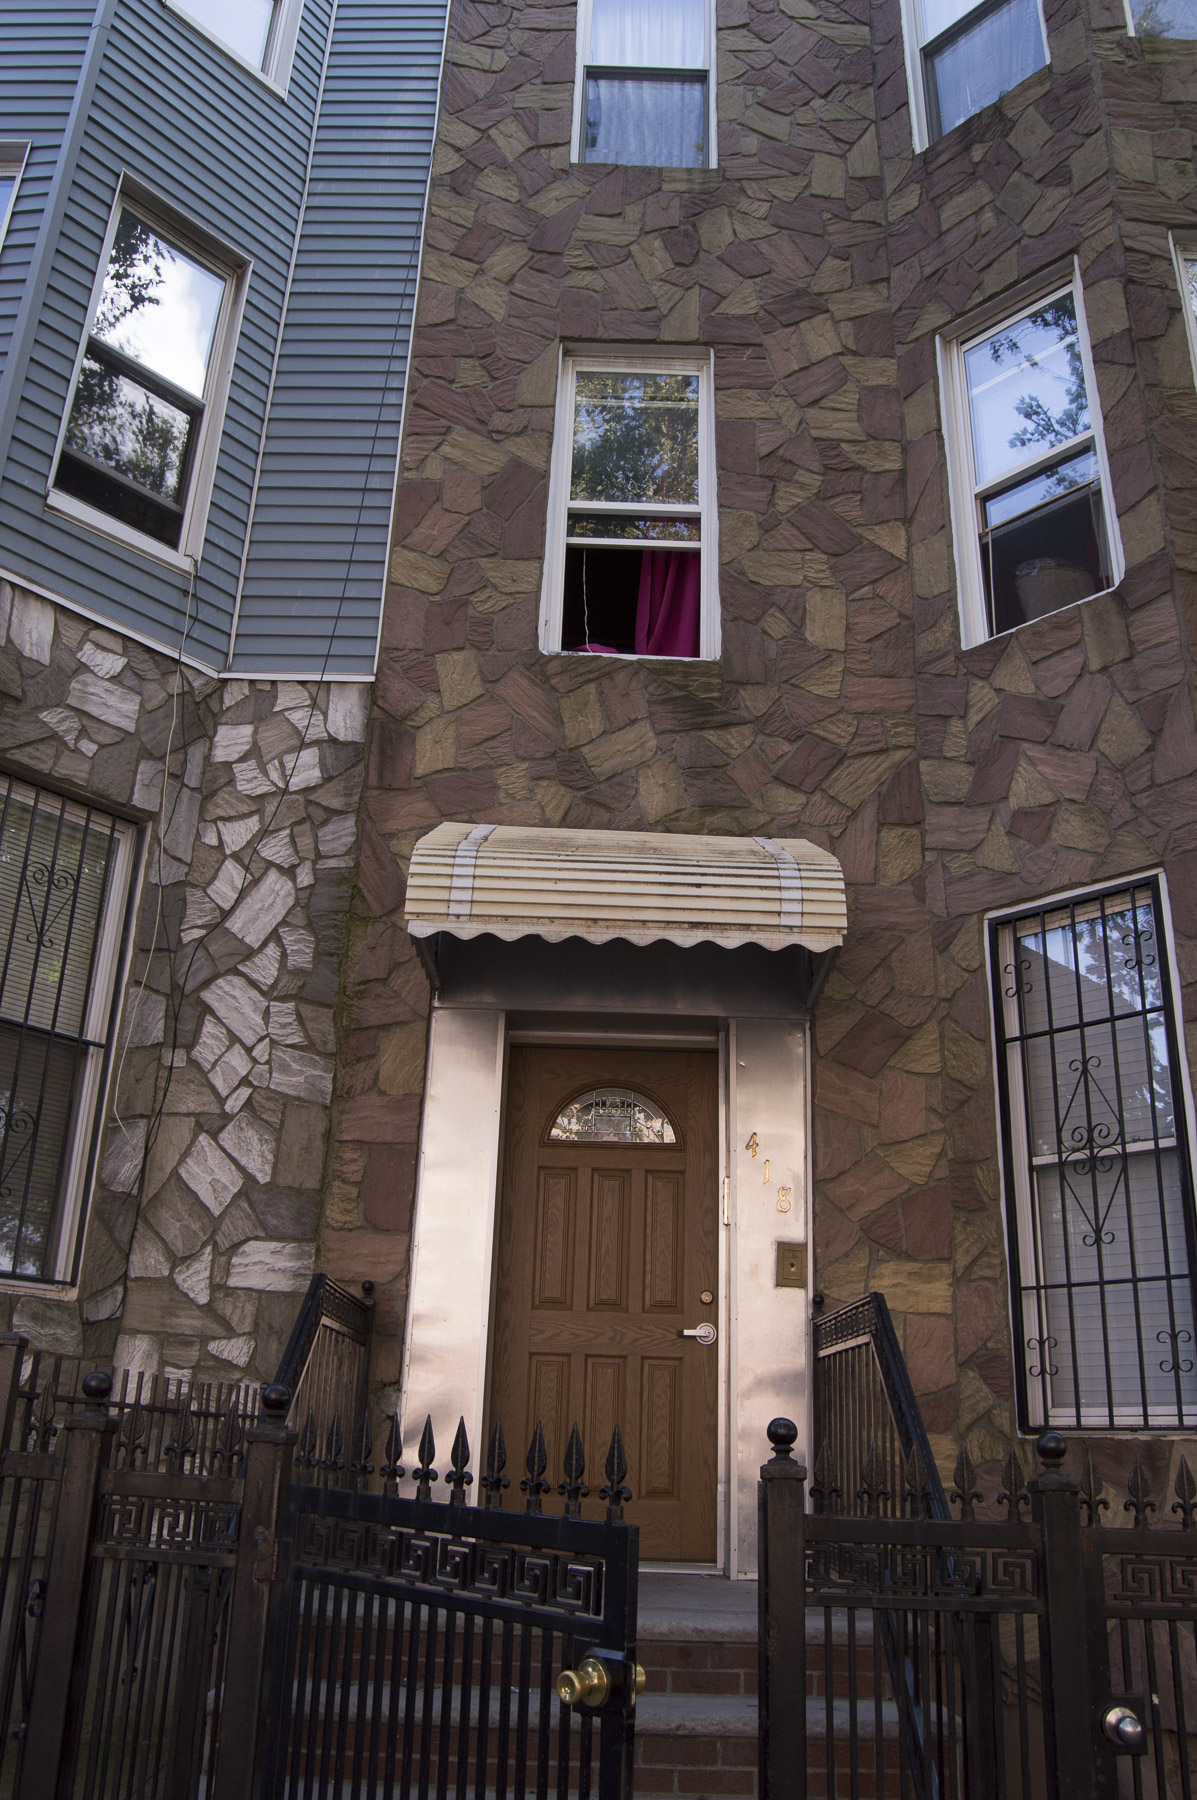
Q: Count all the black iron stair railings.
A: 2